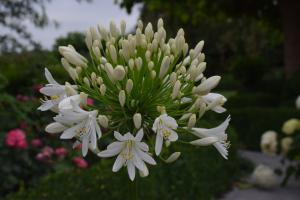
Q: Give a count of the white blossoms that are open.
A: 6